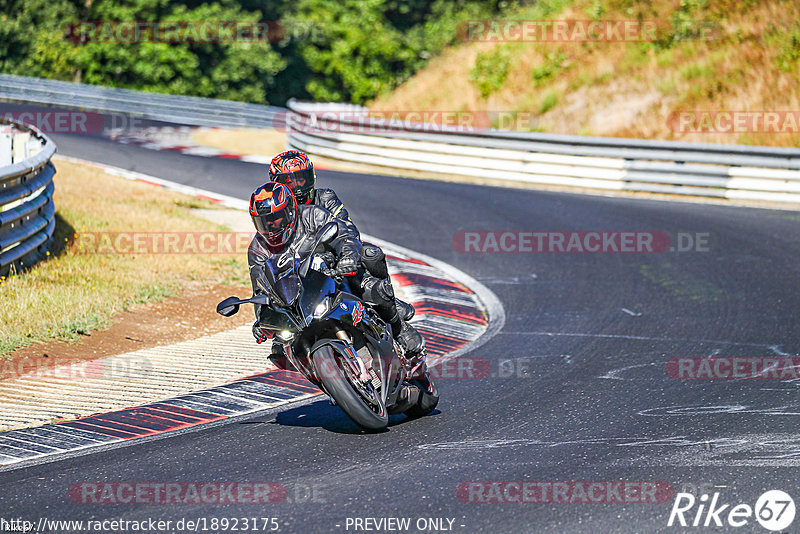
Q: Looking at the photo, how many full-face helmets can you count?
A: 2